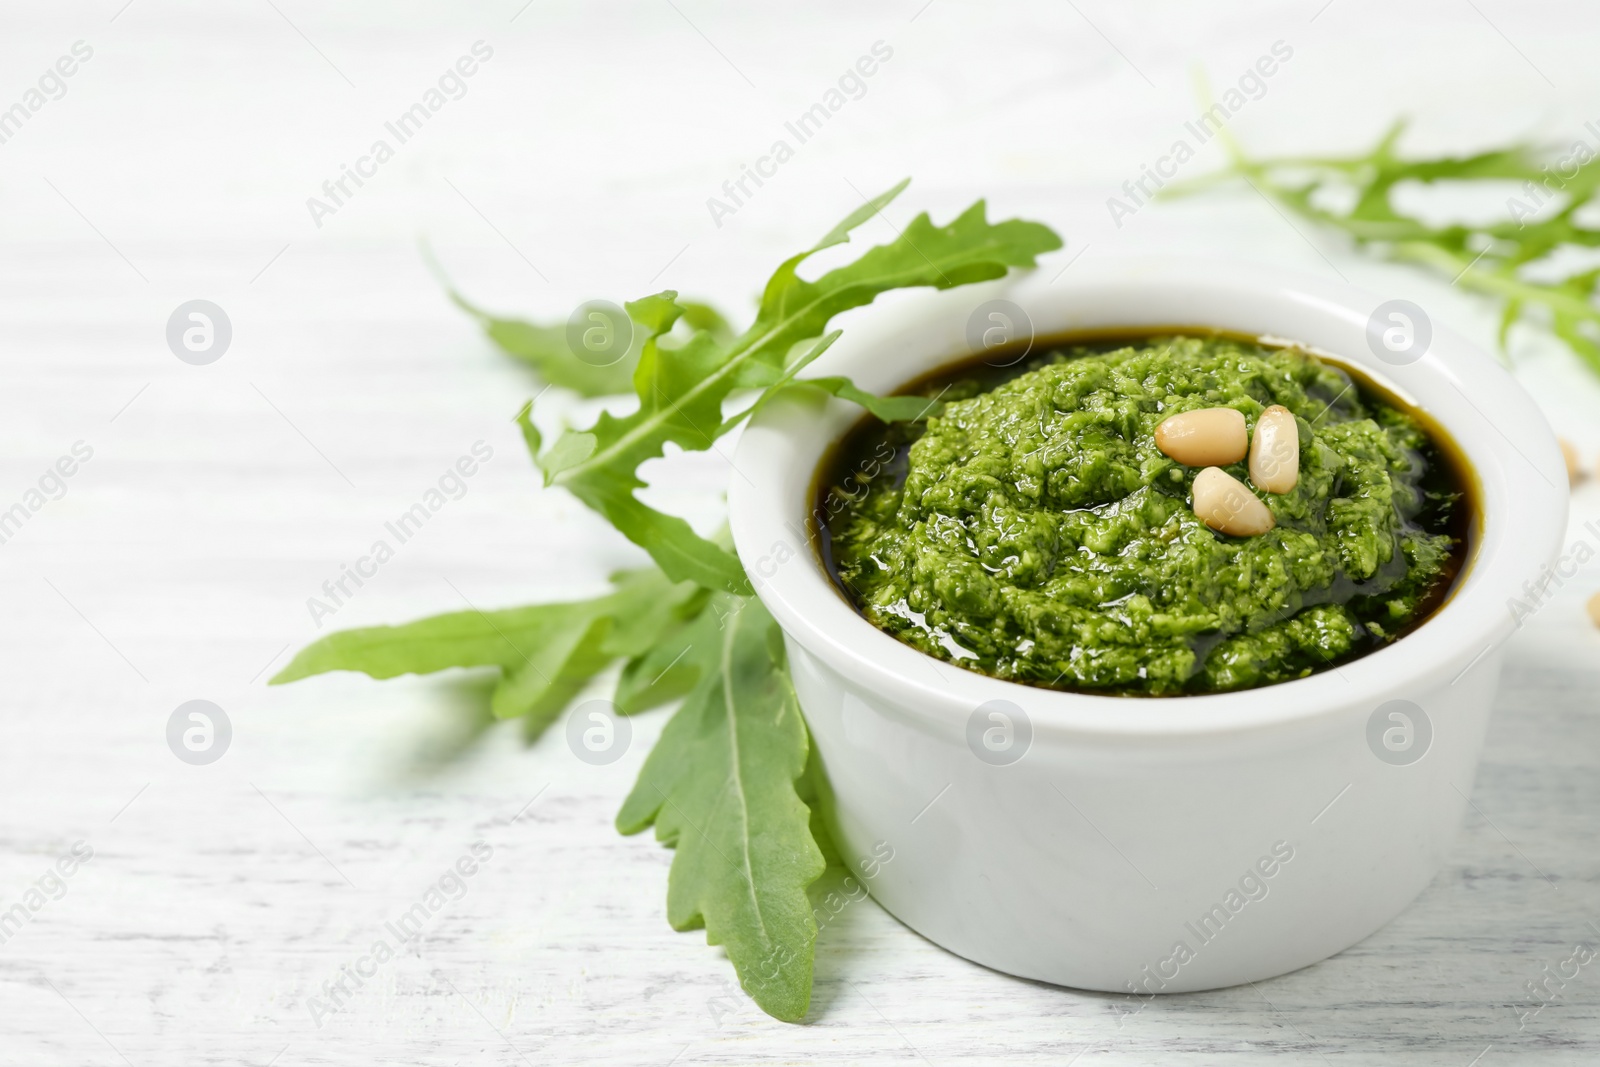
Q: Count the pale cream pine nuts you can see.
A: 3